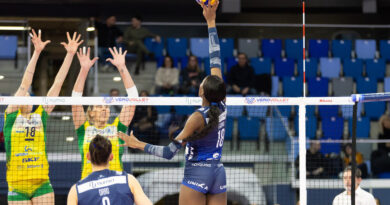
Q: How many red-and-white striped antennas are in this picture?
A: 1